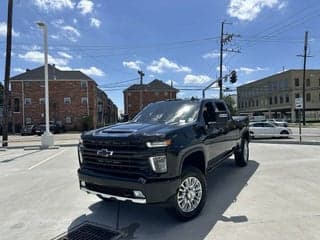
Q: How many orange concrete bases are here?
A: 0